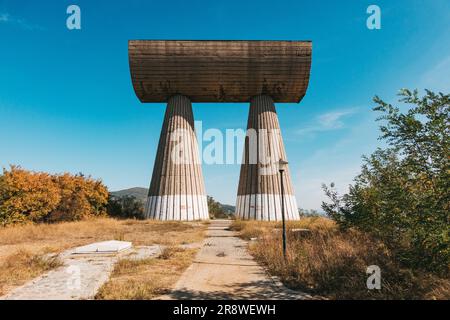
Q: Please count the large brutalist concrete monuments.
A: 1